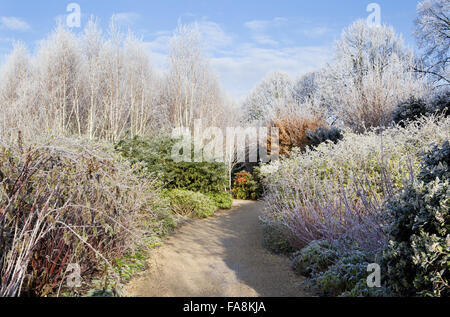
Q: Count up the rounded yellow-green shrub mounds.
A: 2